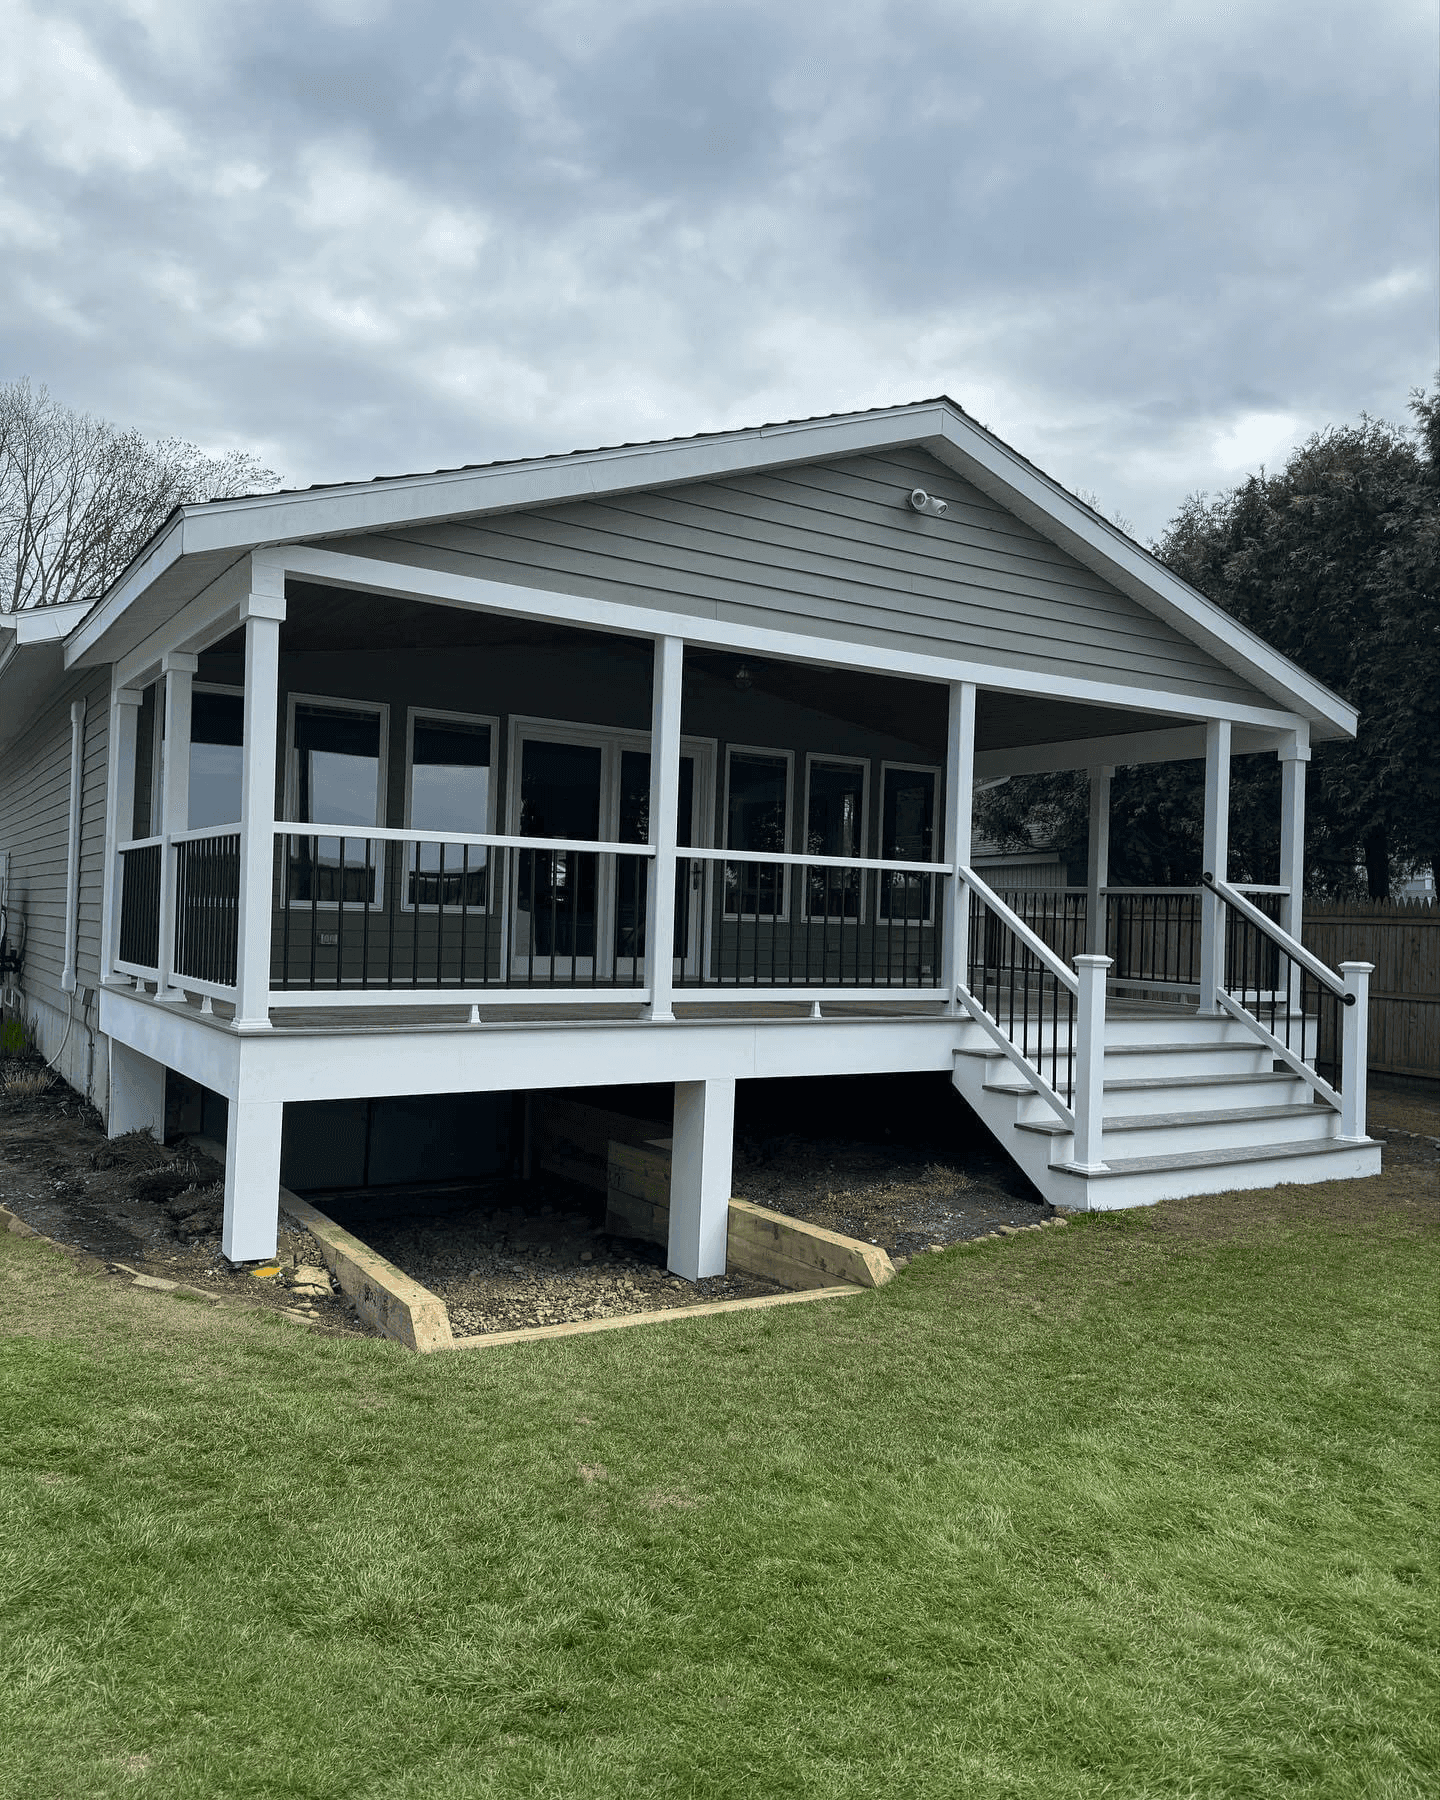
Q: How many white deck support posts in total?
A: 3